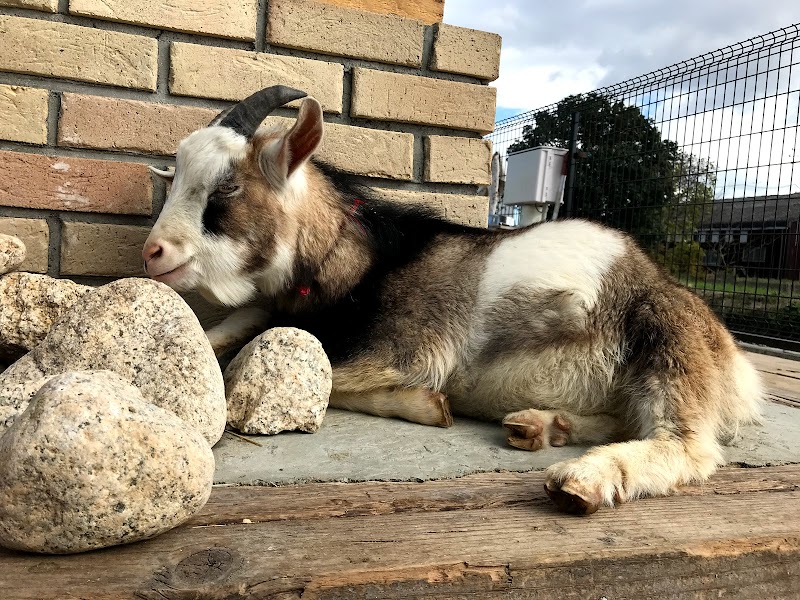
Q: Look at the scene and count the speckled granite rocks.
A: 5